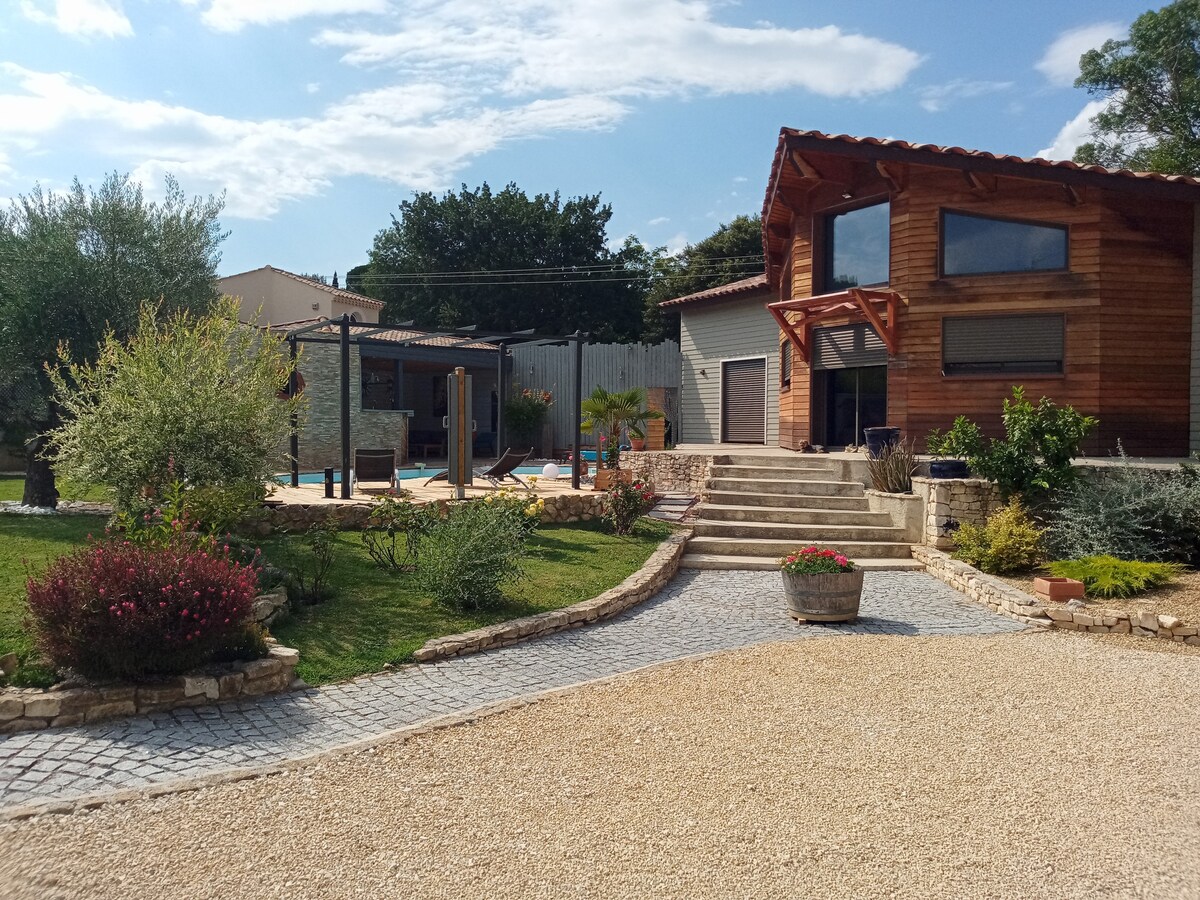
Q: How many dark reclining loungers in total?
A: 2